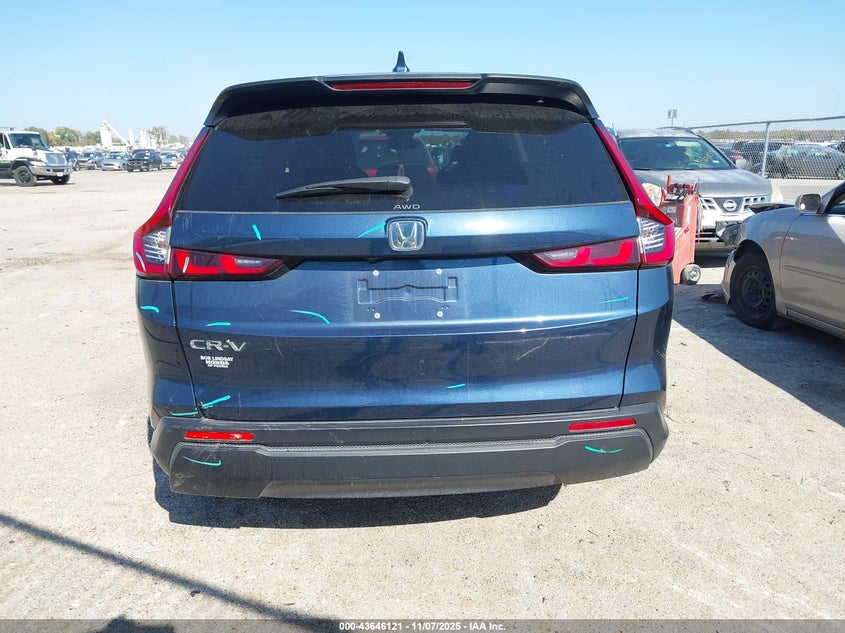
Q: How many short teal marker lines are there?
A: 13